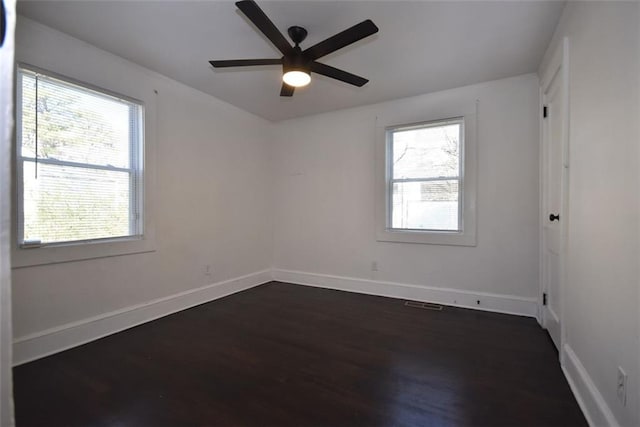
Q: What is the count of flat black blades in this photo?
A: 5